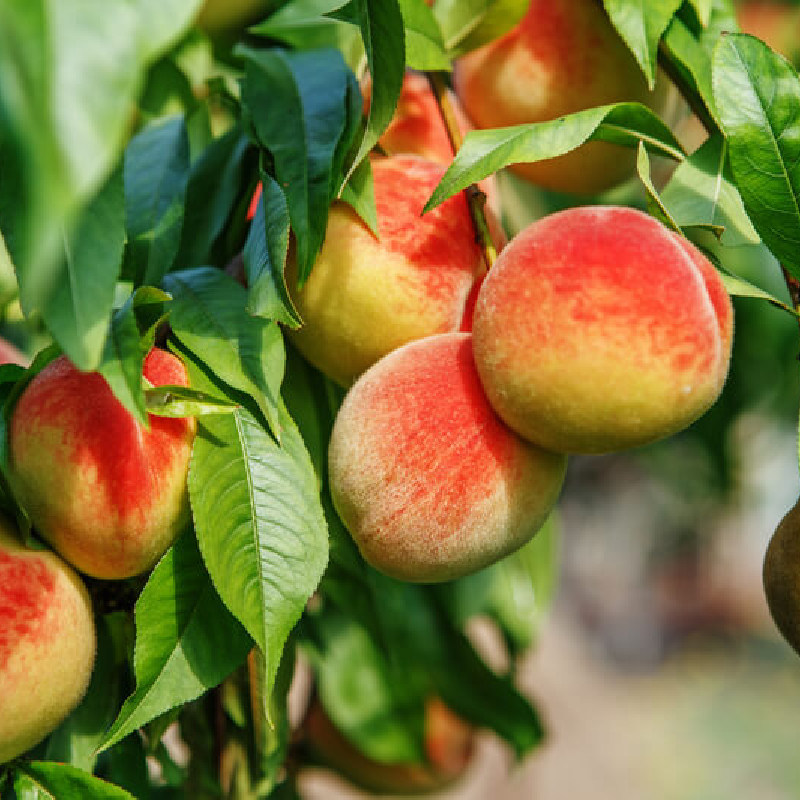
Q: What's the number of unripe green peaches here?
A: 0